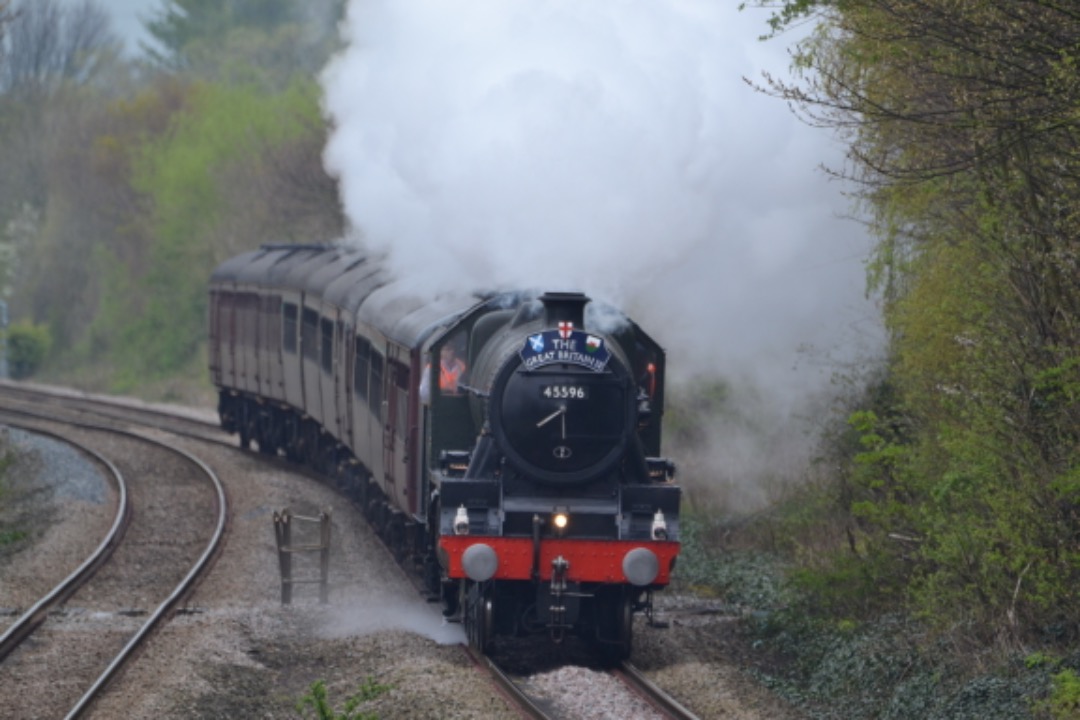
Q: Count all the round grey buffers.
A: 2